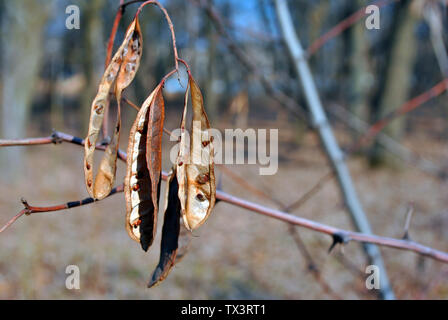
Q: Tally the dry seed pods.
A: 4